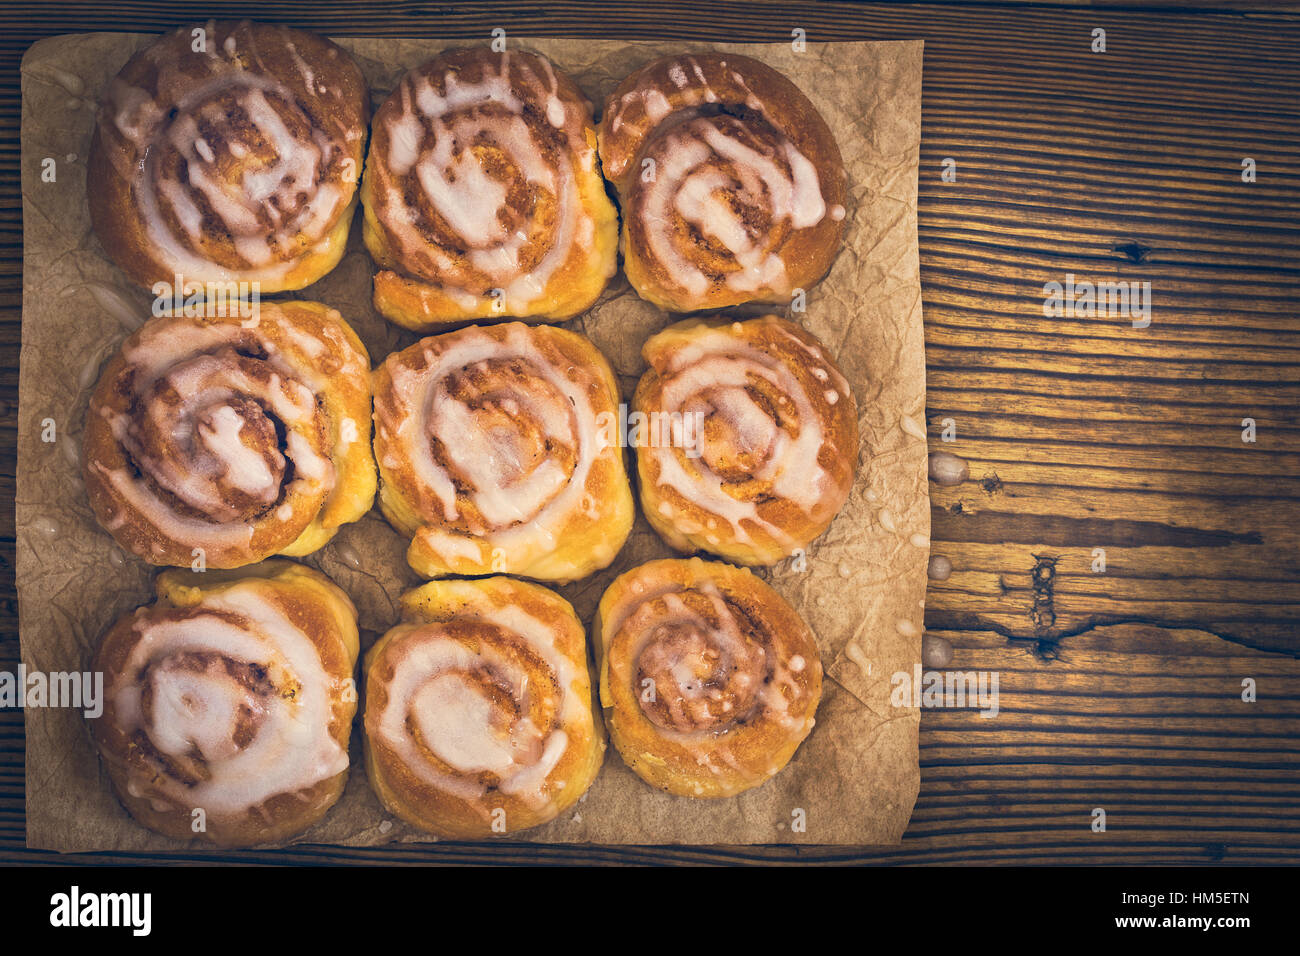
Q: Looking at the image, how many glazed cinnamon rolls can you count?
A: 9